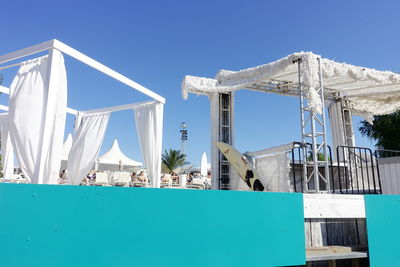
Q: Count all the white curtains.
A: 4